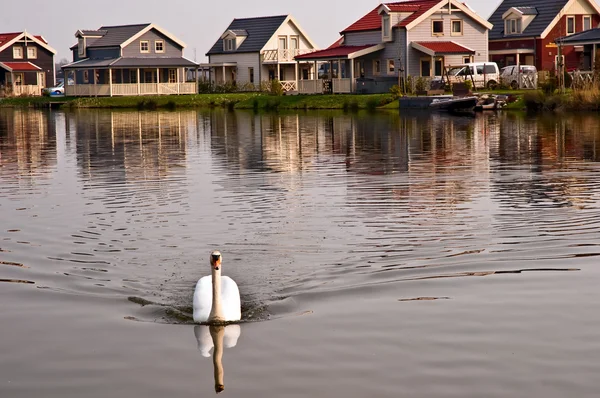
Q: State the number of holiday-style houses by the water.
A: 5